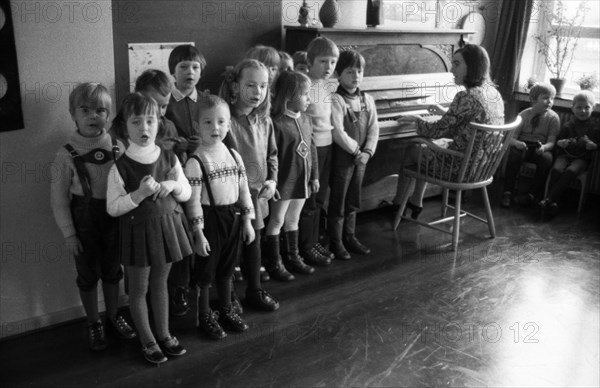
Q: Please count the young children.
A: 14